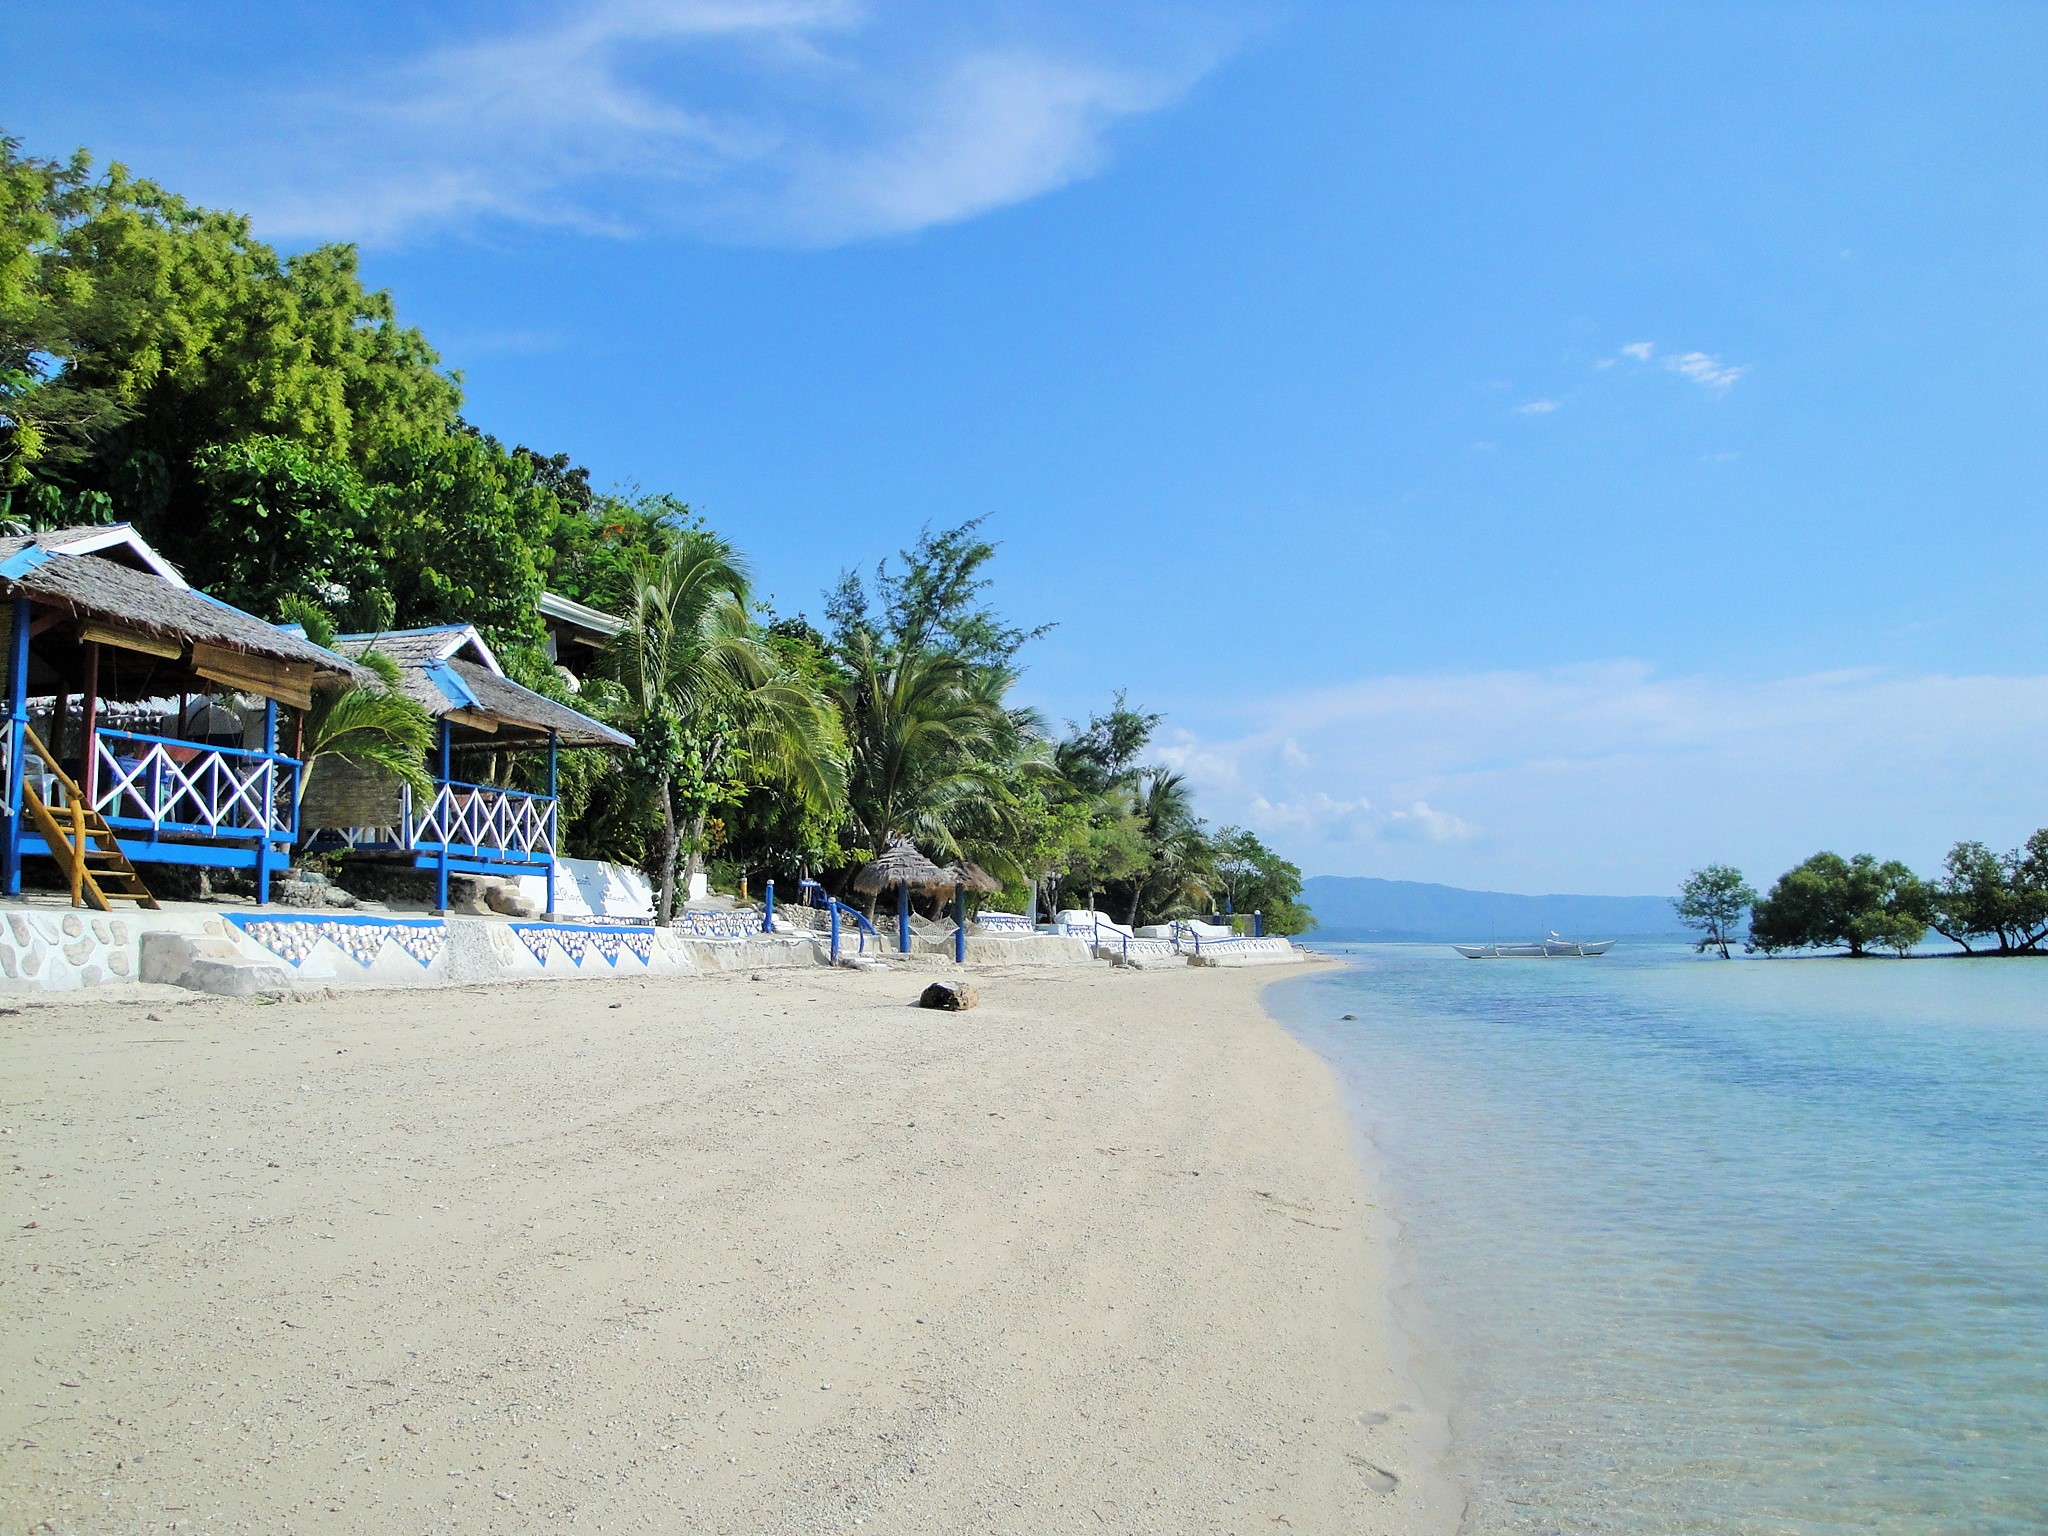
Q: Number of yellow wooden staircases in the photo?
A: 1